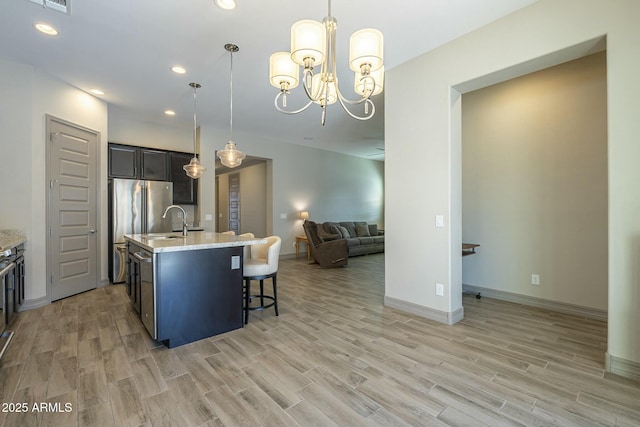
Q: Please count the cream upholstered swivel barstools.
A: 3